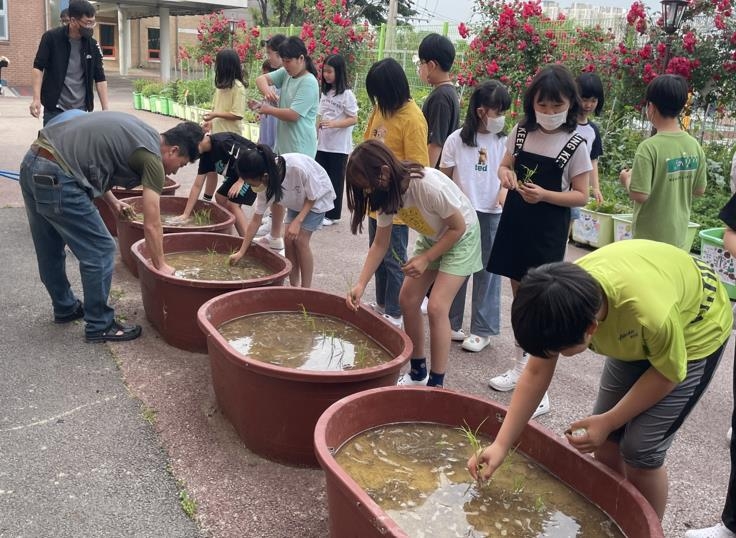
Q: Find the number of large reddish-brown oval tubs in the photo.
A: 5